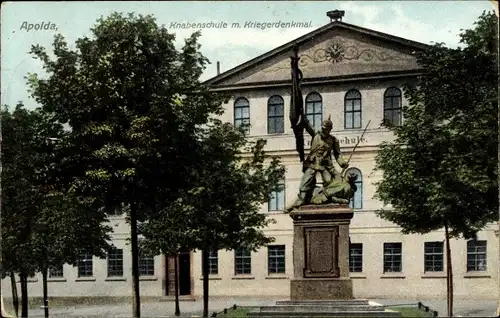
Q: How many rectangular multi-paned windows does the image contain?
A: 11